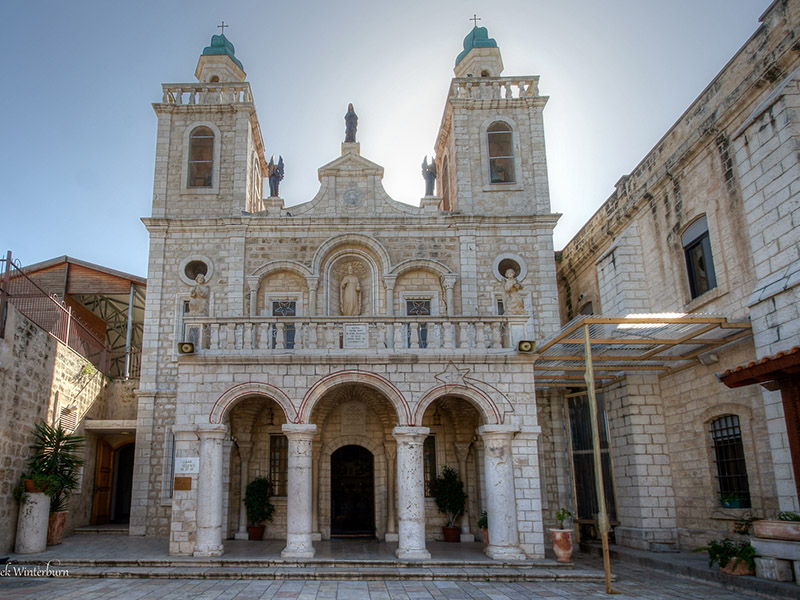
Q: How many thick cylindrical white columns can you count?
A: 4